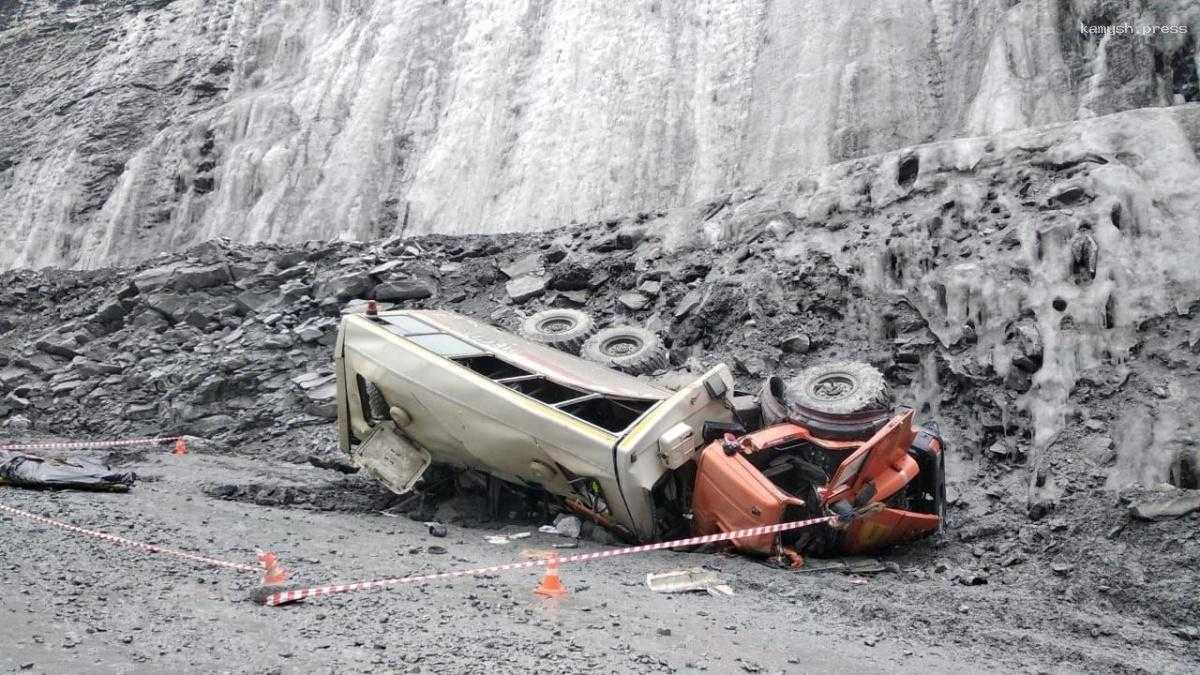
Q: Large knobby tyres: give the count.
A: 3